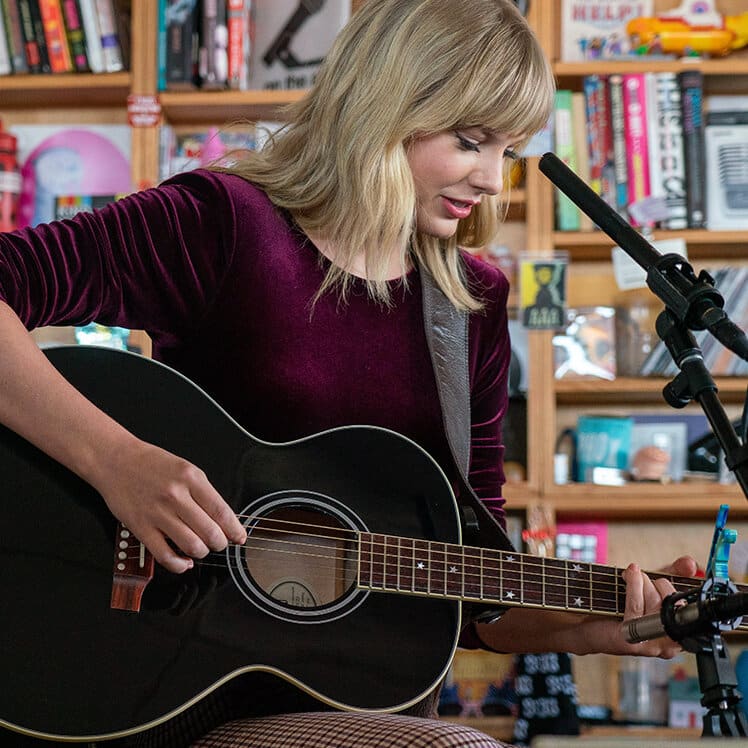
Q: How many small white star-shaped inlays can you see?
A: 6